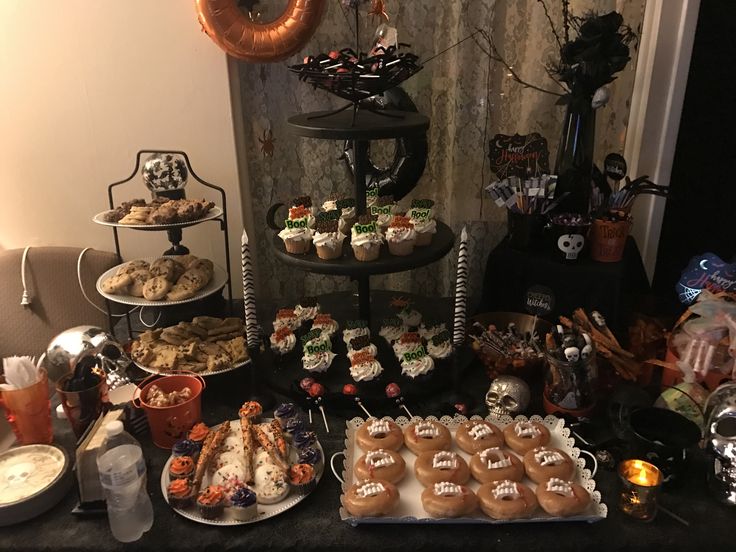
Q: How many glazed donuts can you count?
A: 12